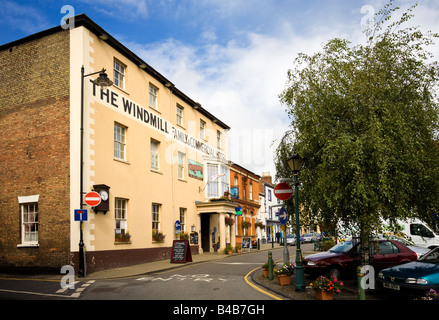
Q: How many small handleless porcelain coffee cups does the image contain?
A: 0